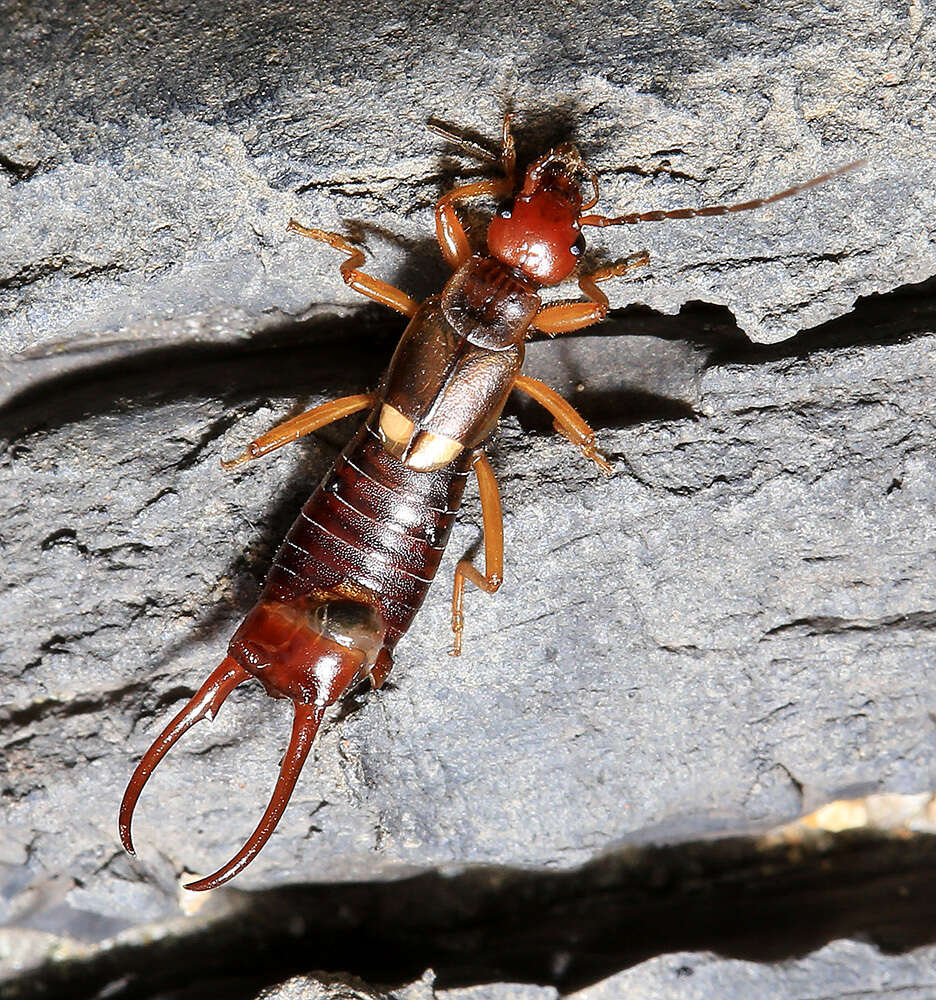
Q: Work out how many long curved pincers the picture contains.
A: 2